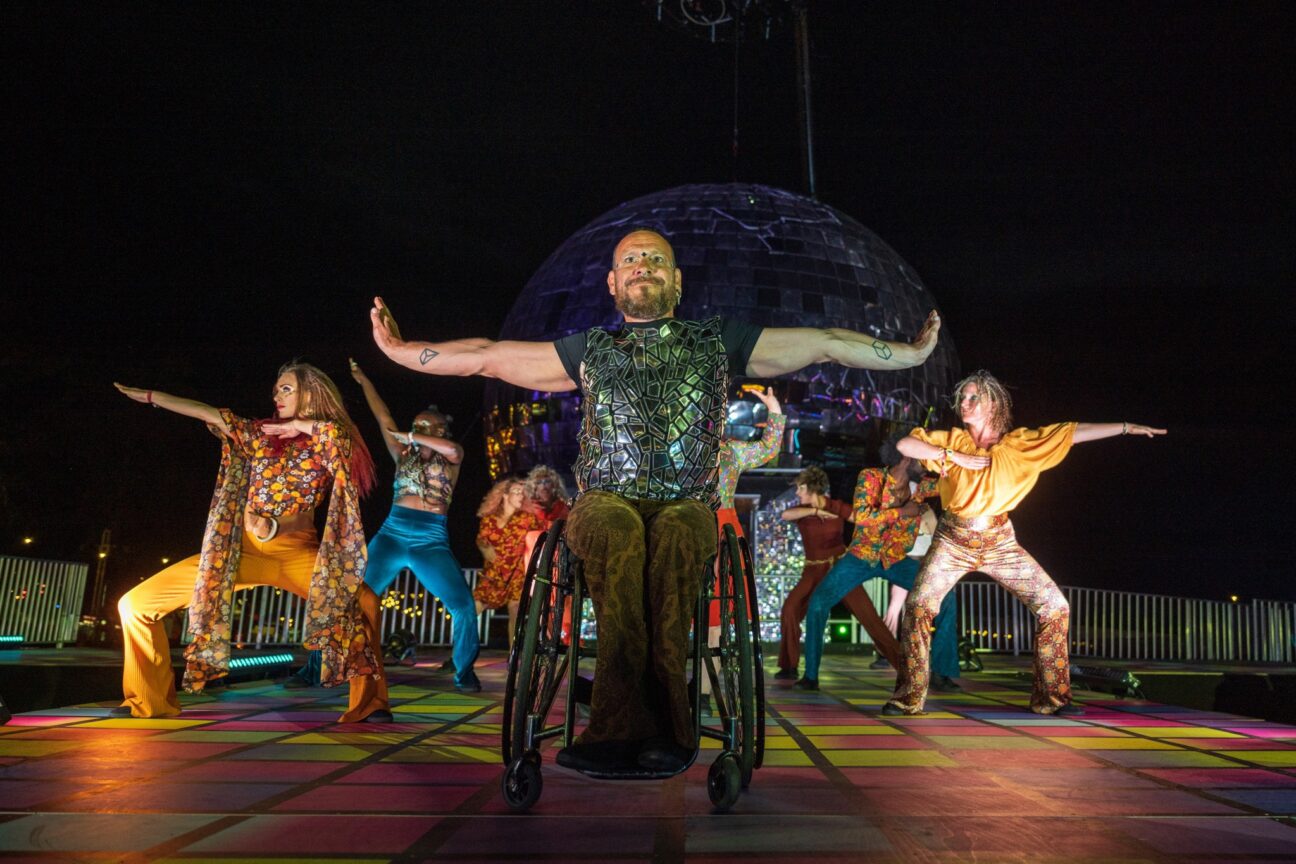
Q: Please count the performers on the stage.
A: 10